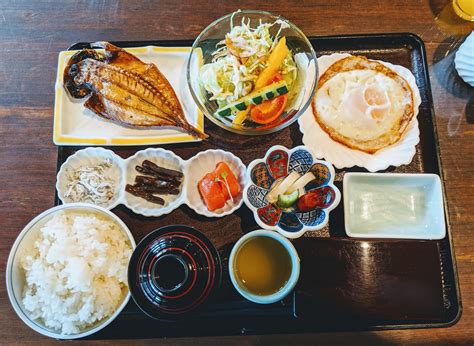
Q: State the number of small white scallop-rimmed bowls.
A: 3